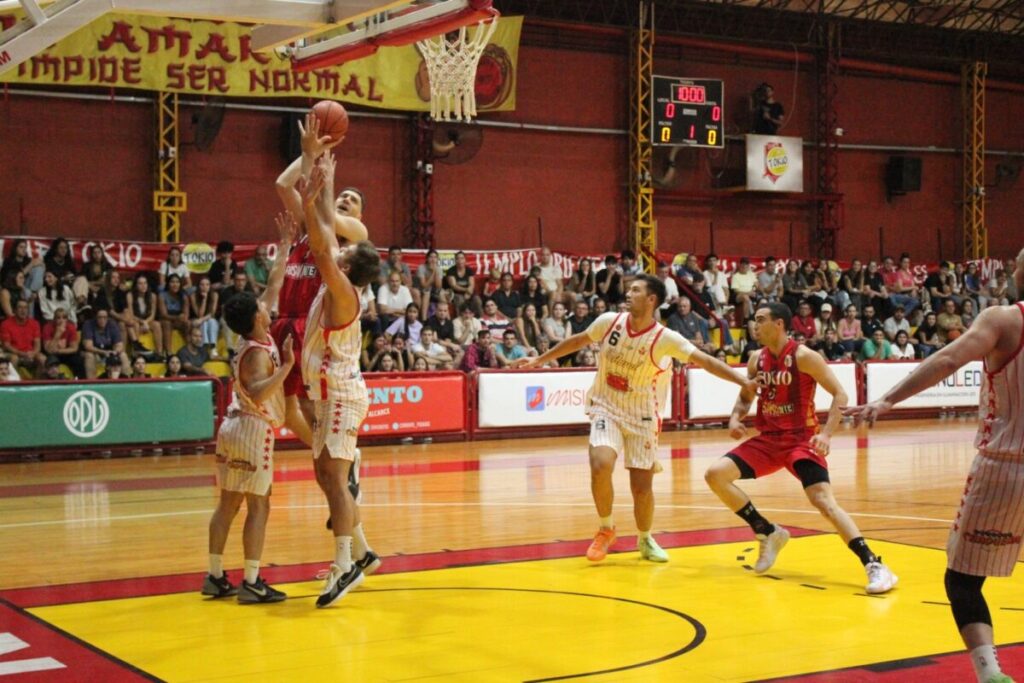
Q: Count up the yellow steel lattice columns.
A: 3